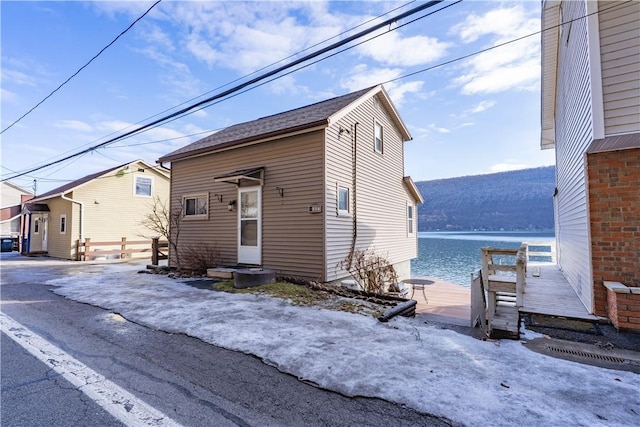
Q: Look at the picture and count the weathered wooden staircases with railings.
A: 1